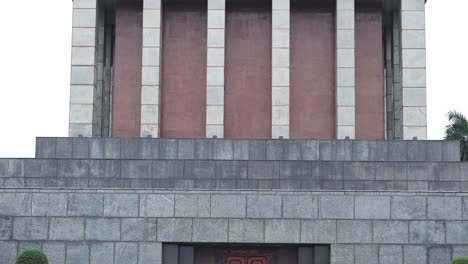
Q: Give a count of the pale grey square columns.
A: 6